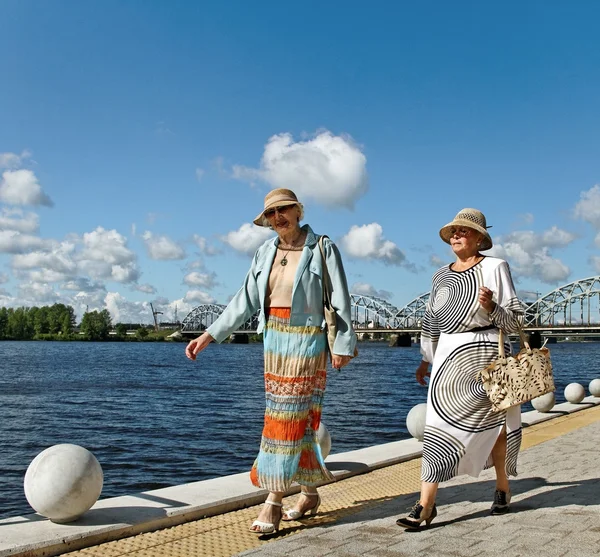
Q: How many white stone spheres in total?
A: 6